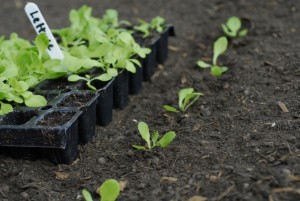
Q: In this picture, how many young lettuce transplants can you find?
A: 5